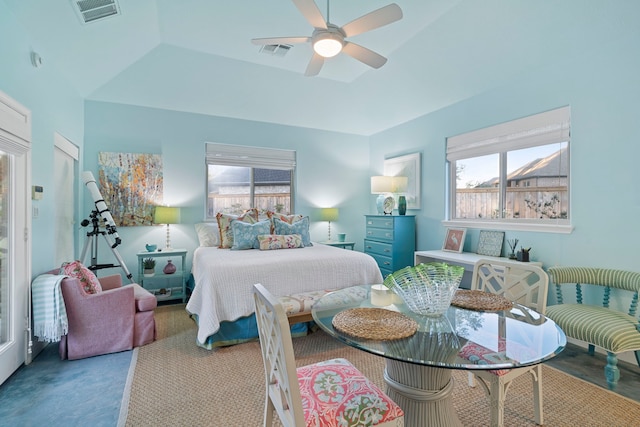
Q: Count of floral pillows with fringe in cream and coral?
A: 2